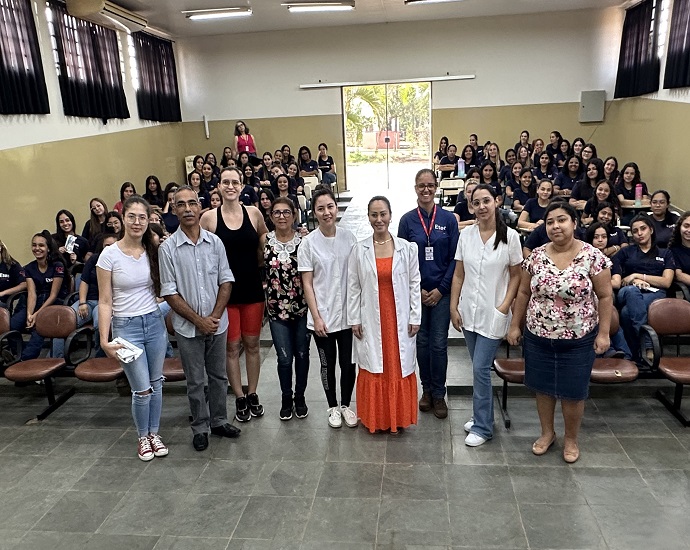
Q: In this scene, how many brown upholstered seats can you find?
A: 7